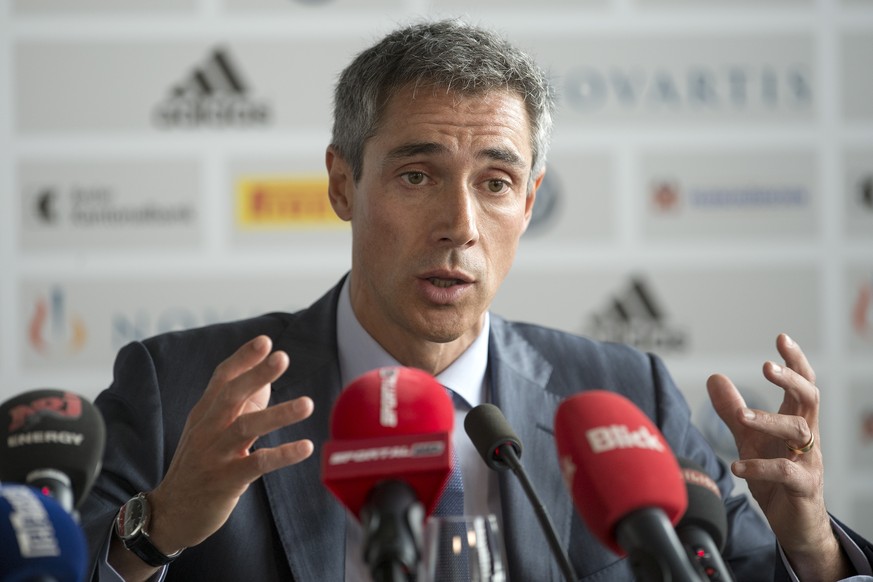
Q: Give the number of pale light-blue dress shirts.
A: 1